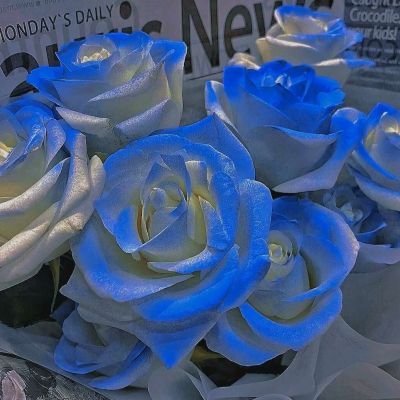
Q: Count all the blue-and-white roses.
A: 9